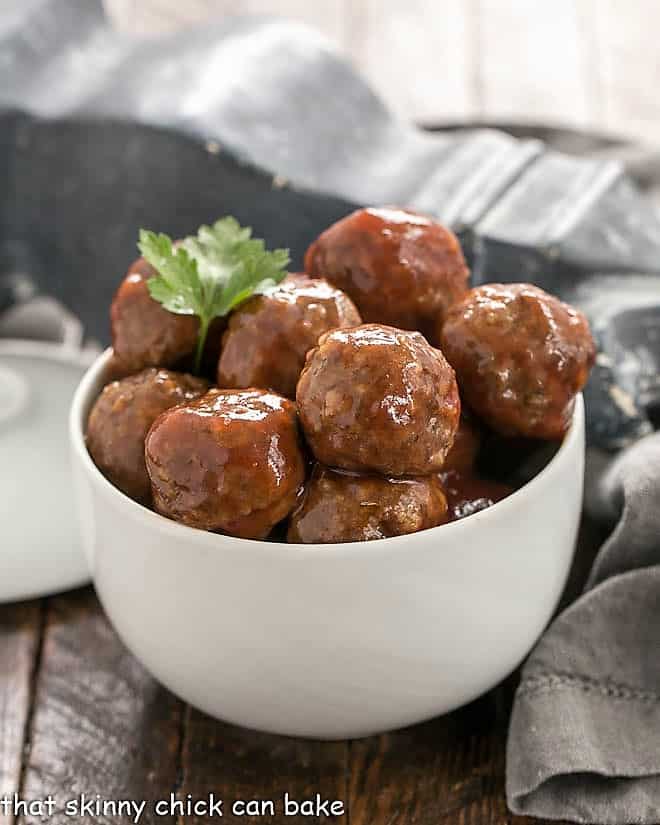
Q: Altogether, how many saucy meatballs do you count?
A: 8